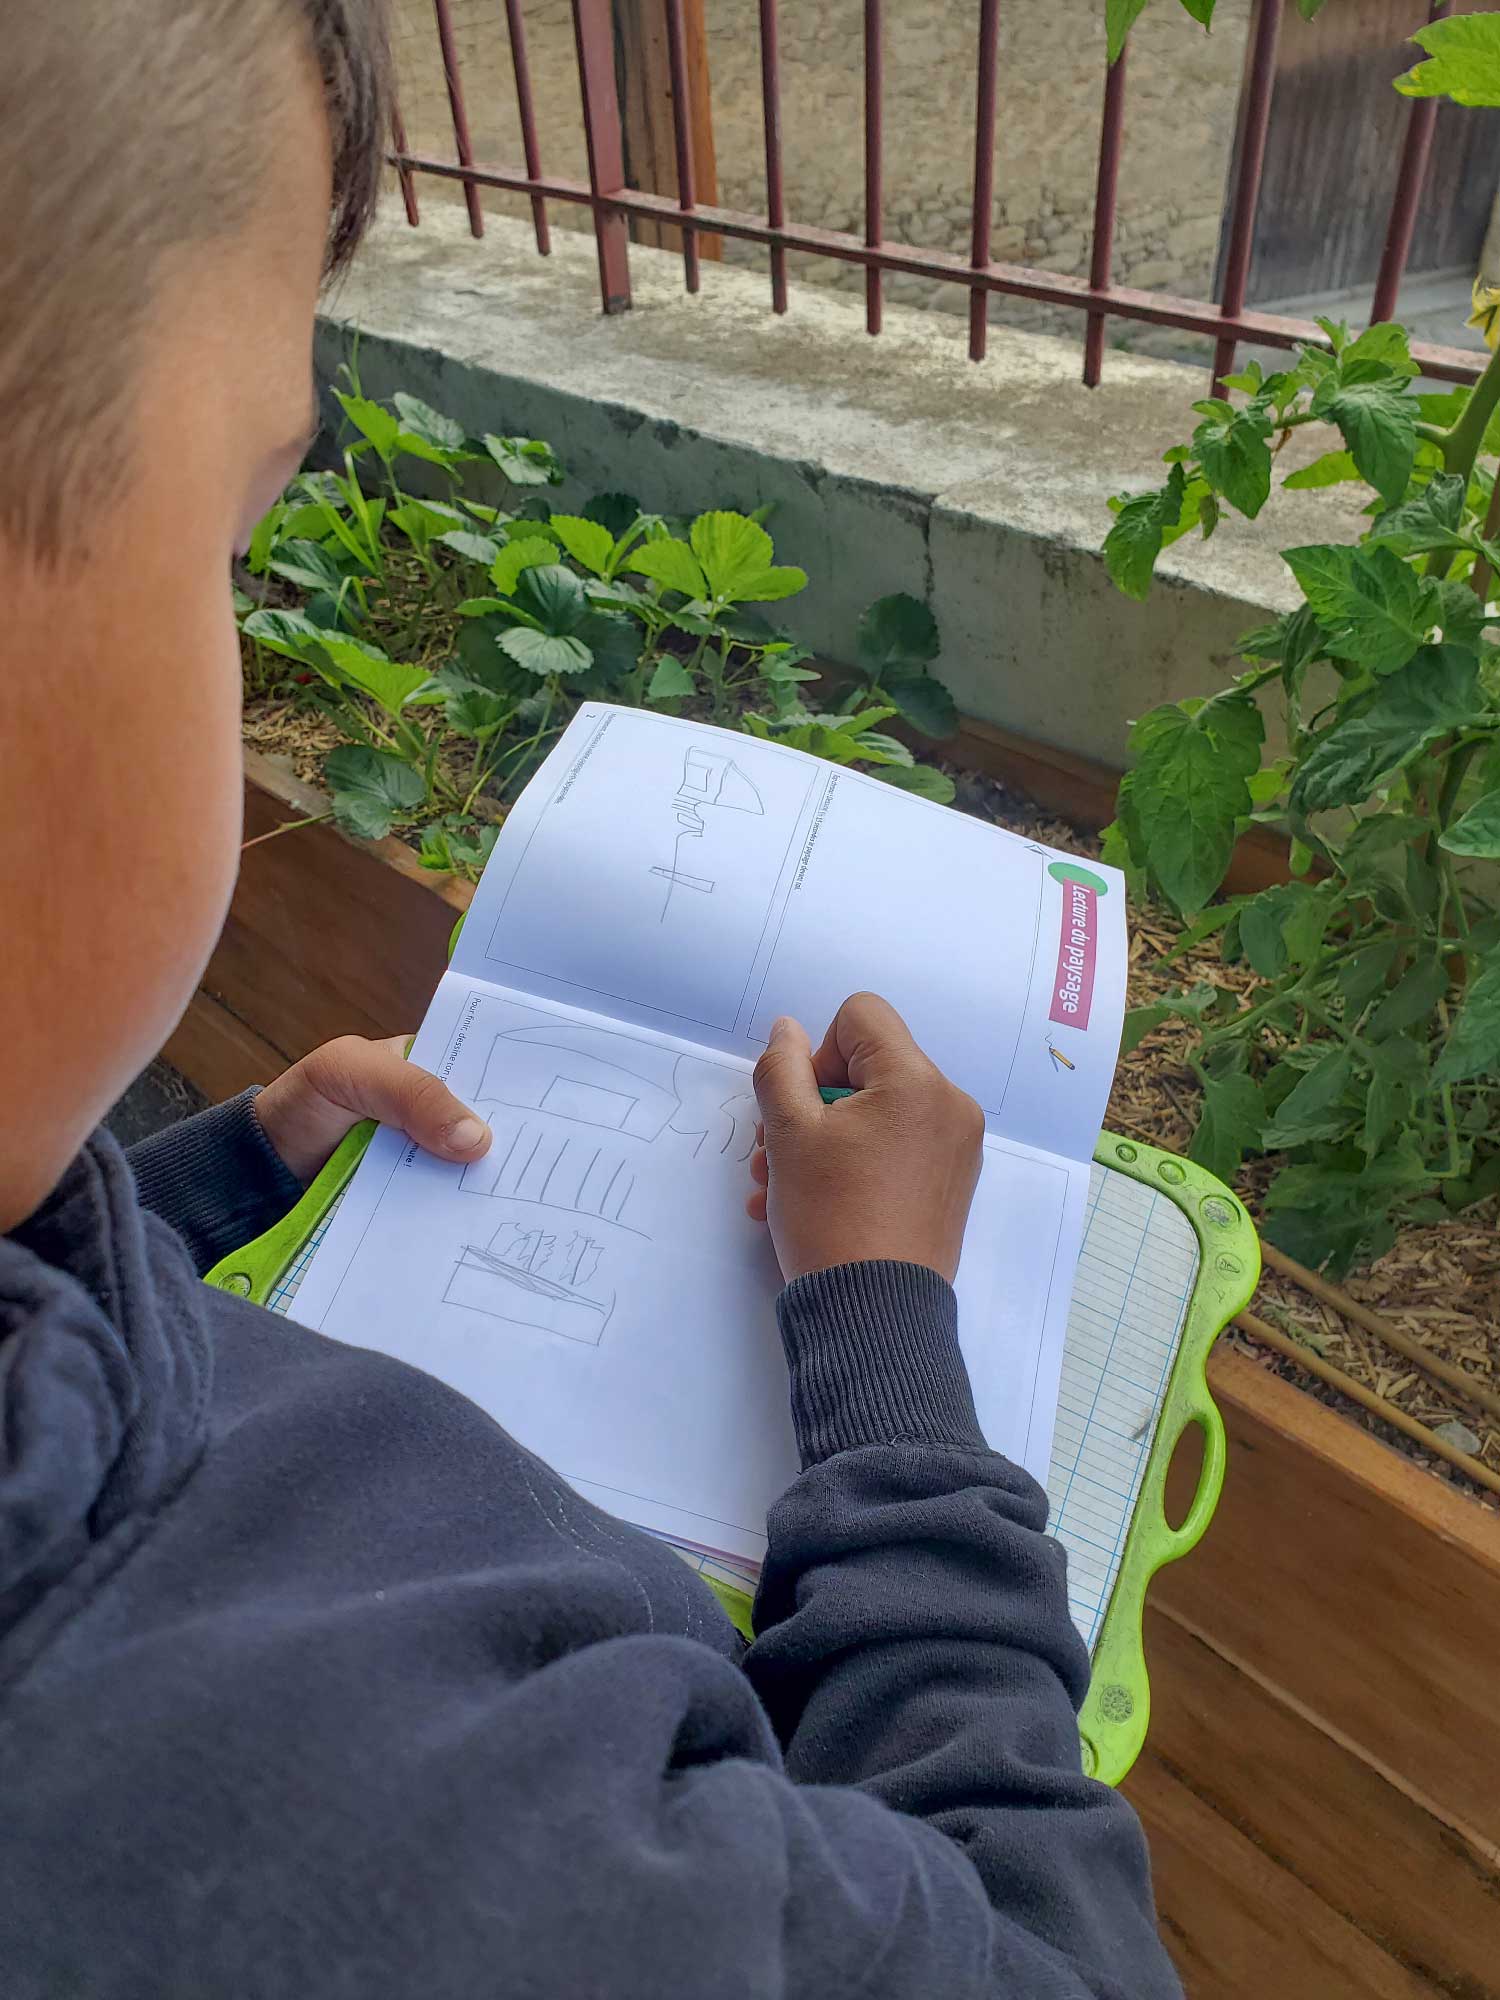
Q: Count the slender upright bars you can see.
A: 10